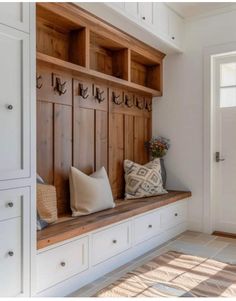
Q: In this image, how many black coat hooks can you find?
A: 8